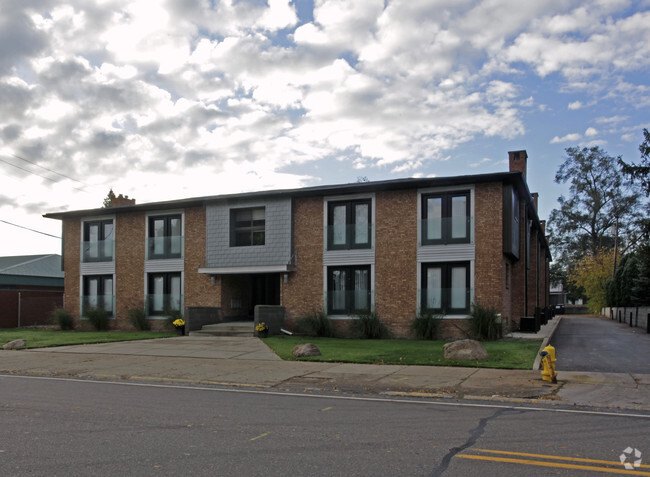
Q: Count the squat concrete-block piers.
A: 2